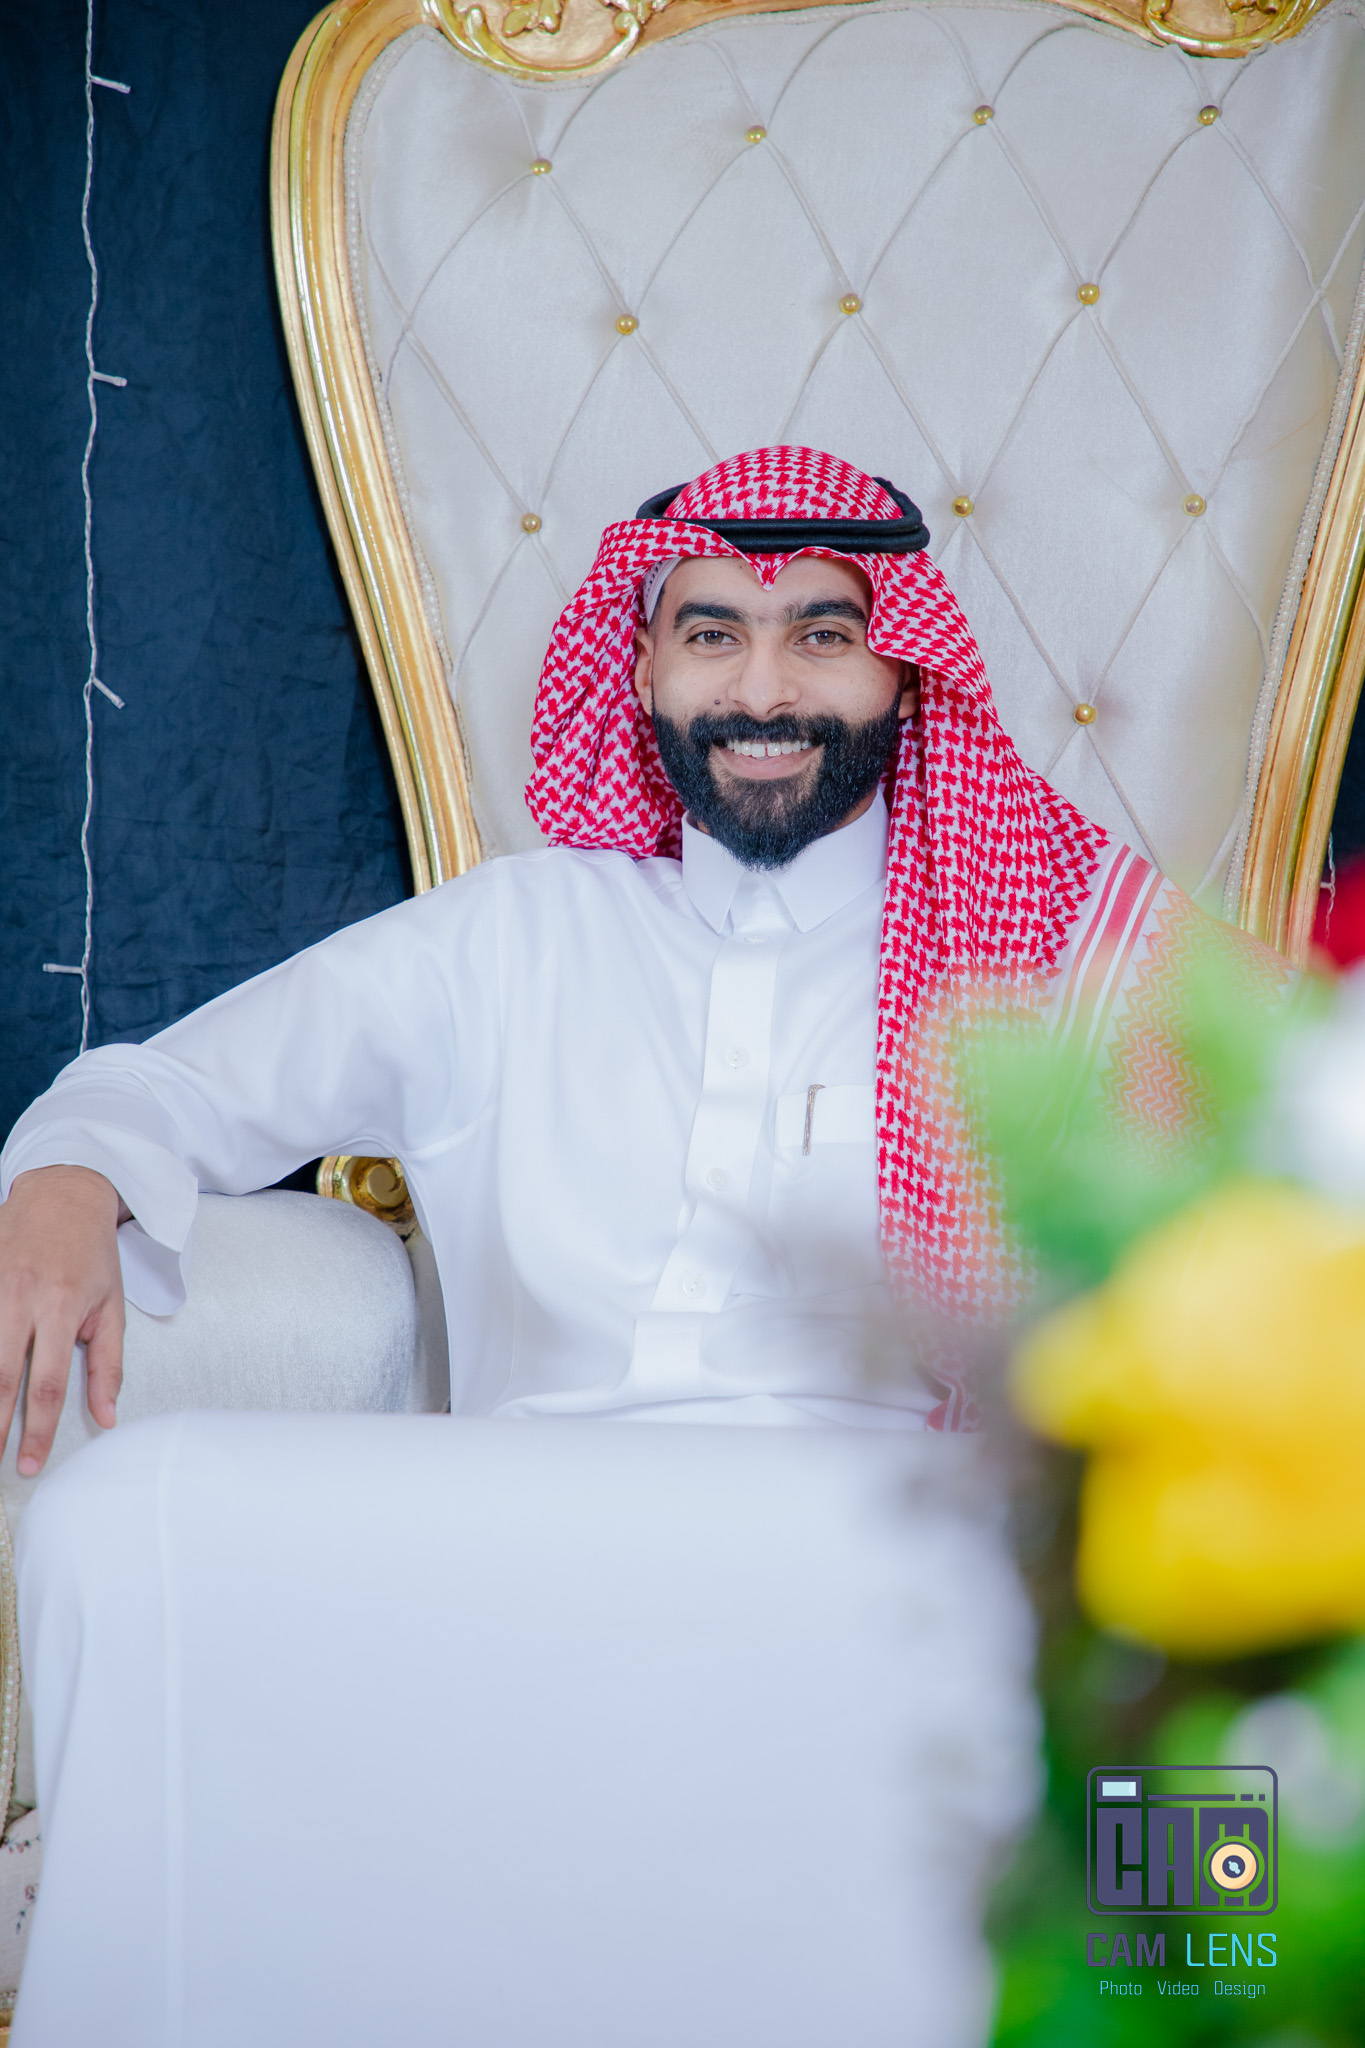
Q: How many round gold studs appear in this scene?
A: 11